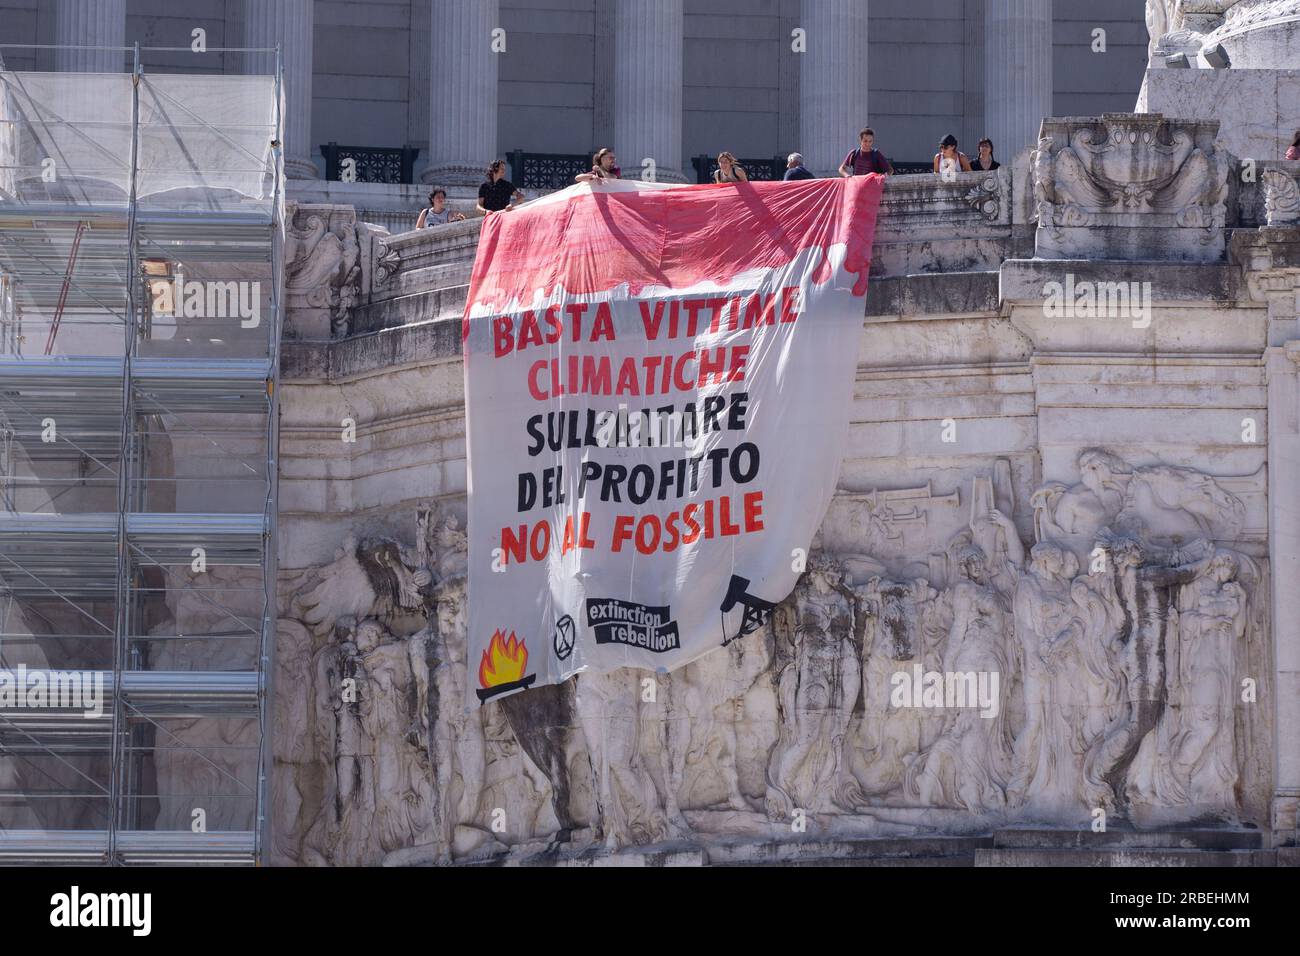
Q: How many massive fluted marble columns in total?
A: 6